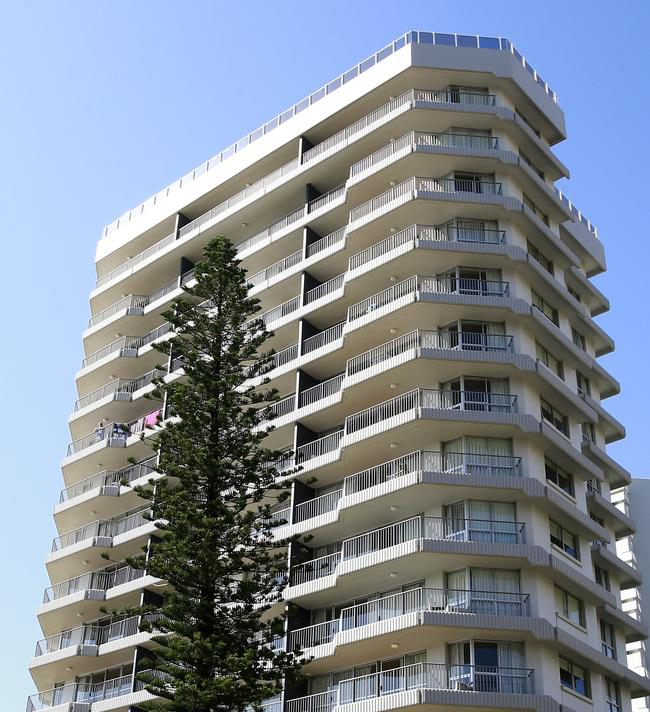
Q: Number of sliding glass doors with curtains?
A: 11